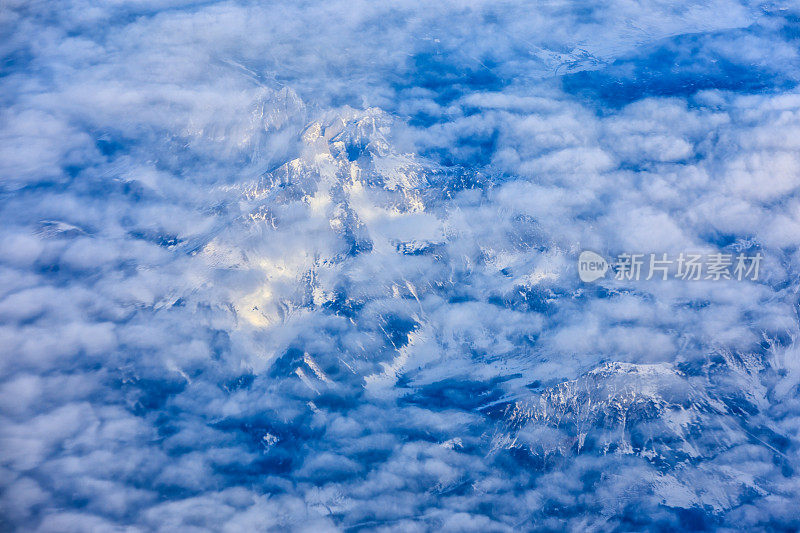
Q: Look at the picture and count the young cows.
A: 0